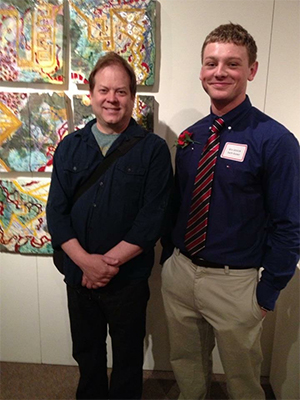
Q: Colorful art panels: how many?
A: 5